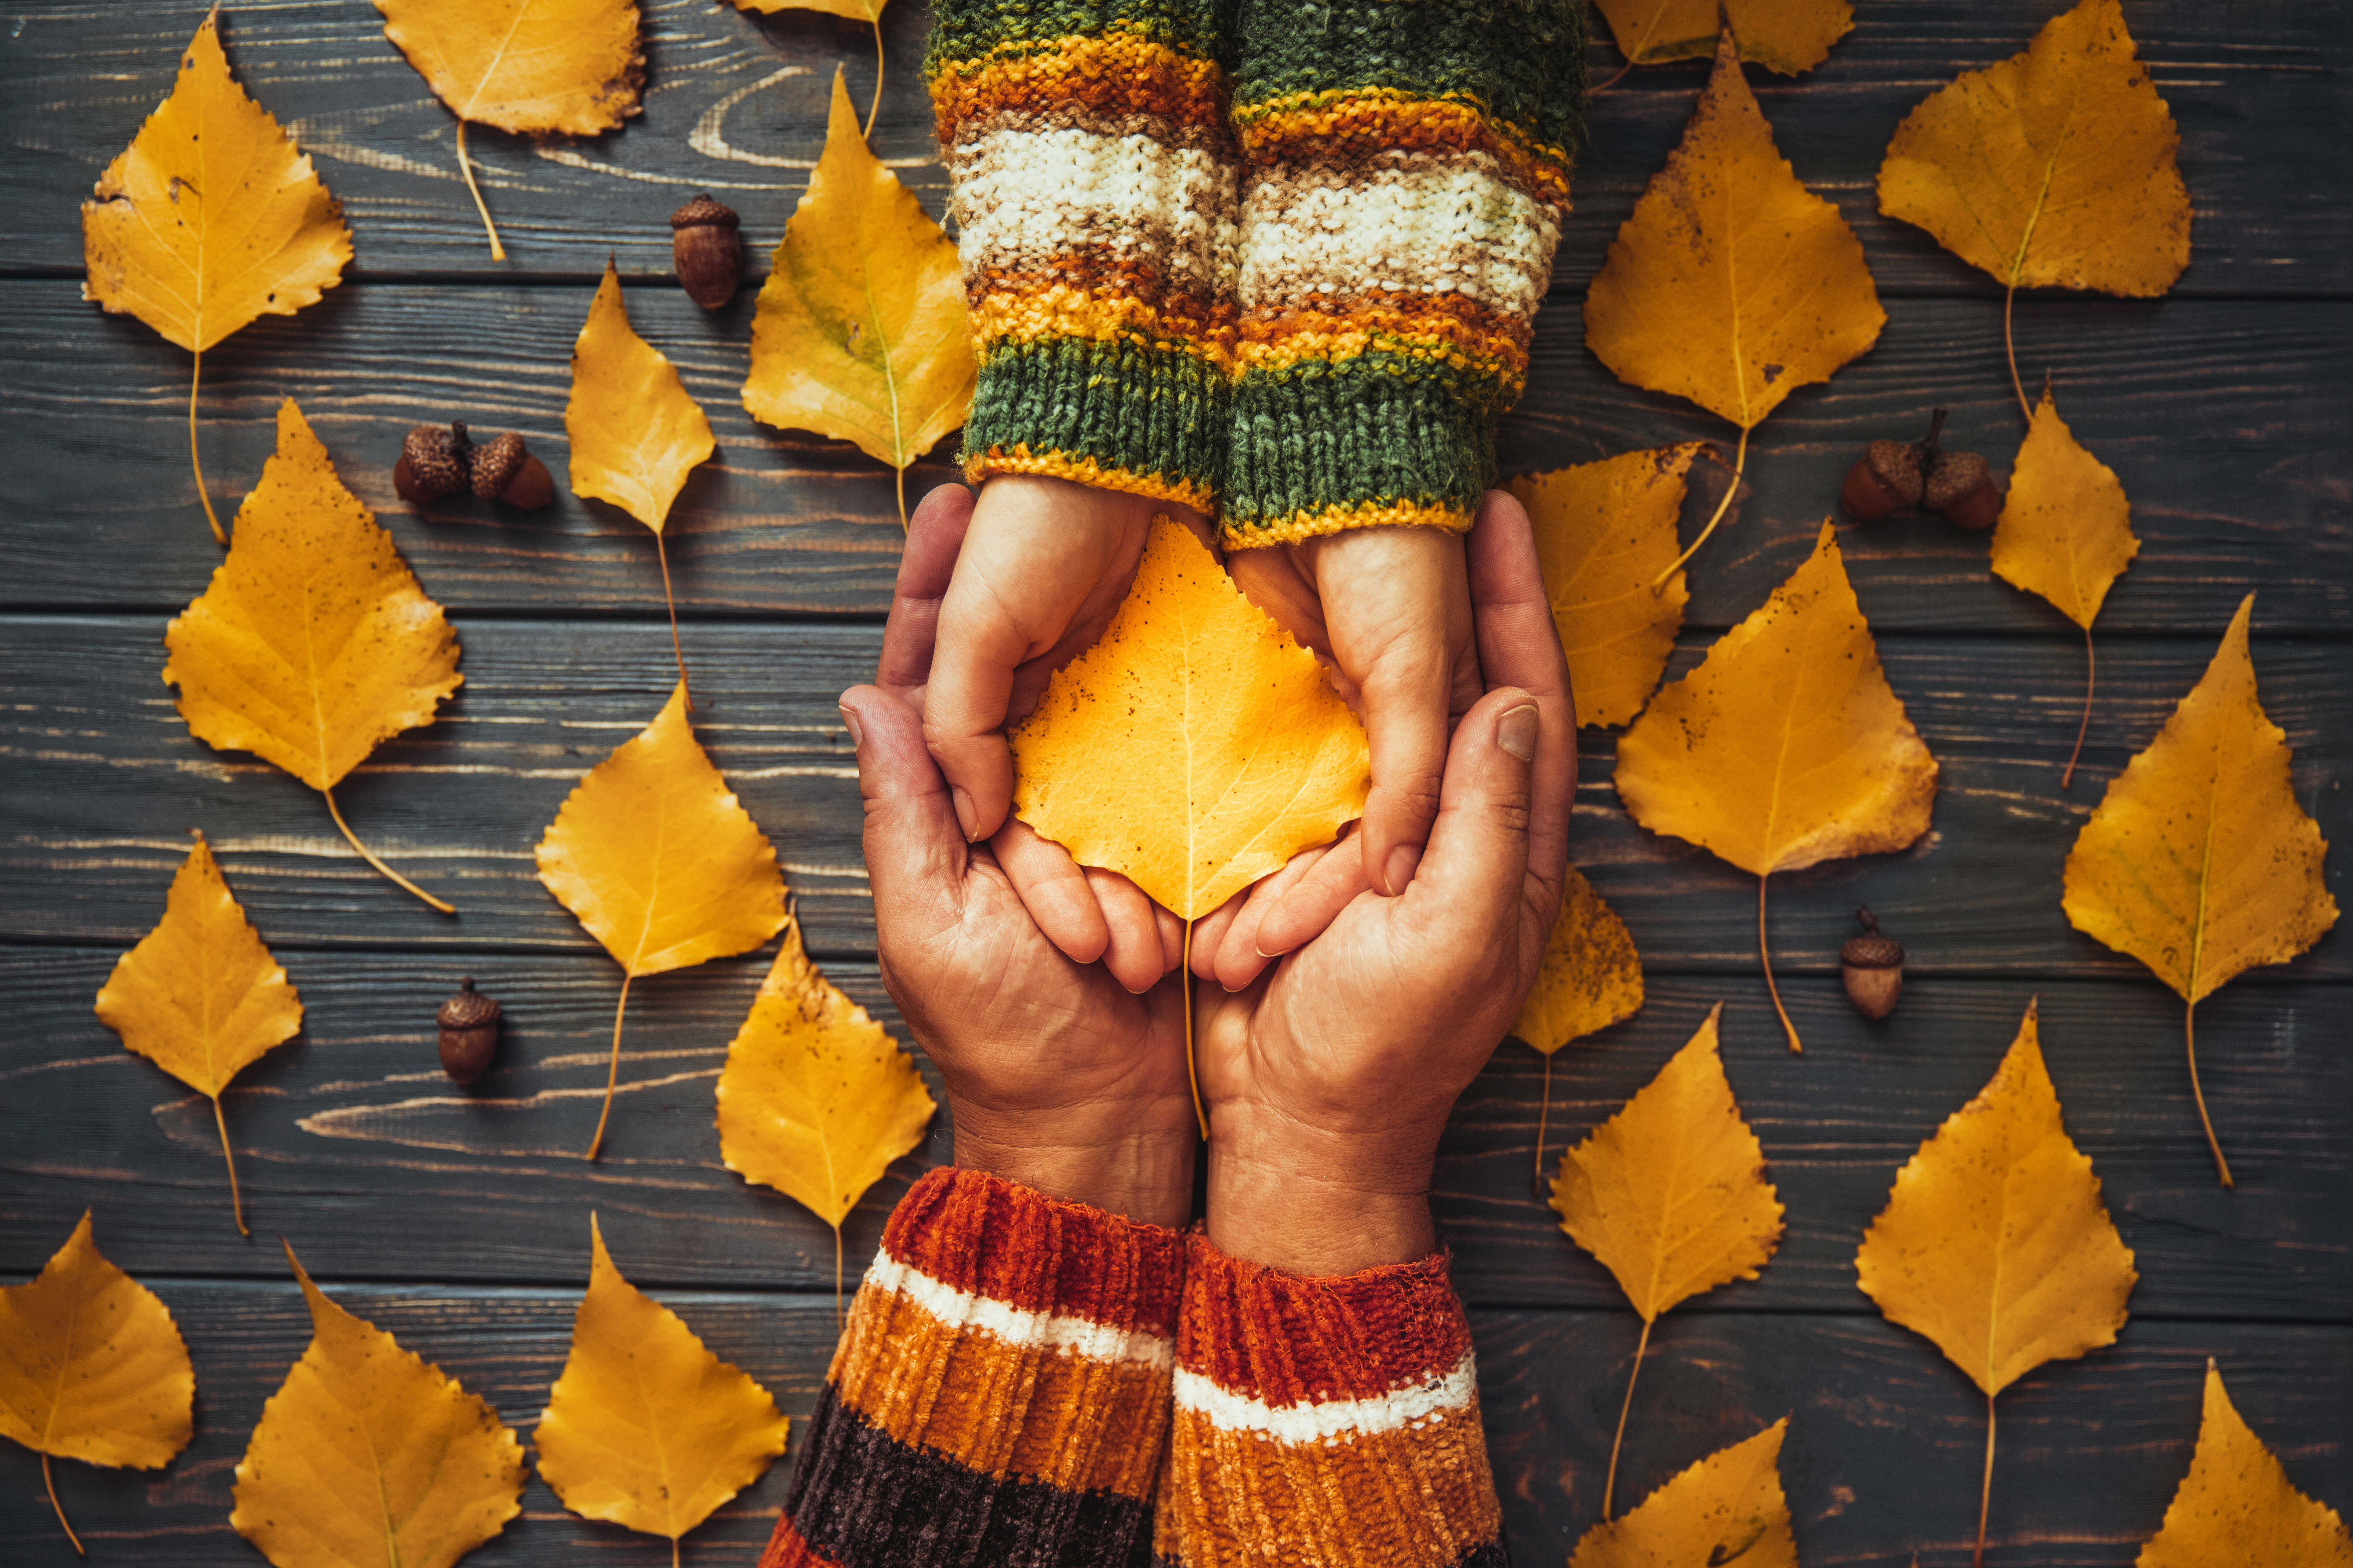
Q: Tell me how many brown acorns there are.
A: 7